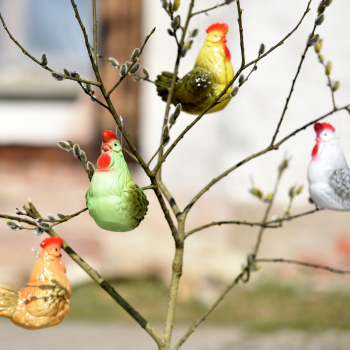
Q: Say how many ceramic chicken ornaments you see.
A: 4